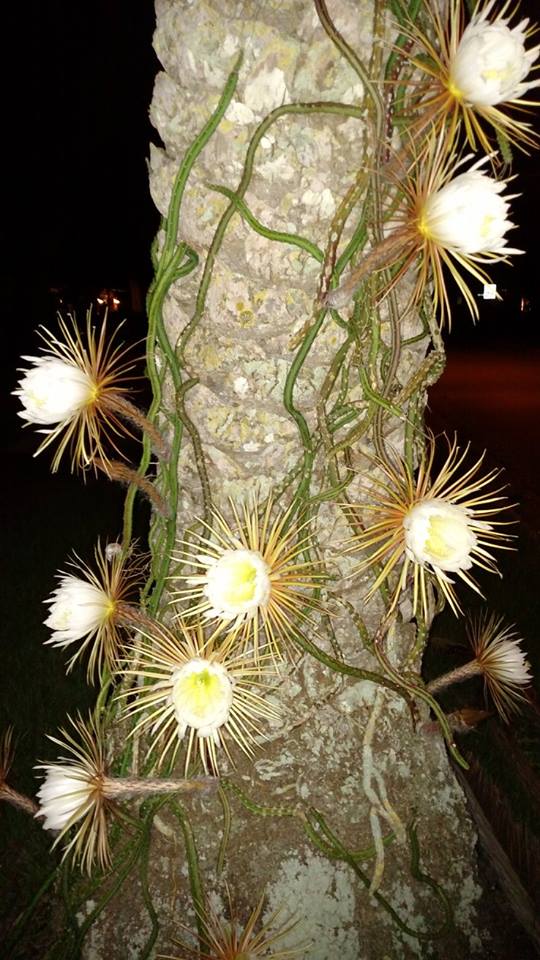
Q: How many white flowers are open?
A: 9